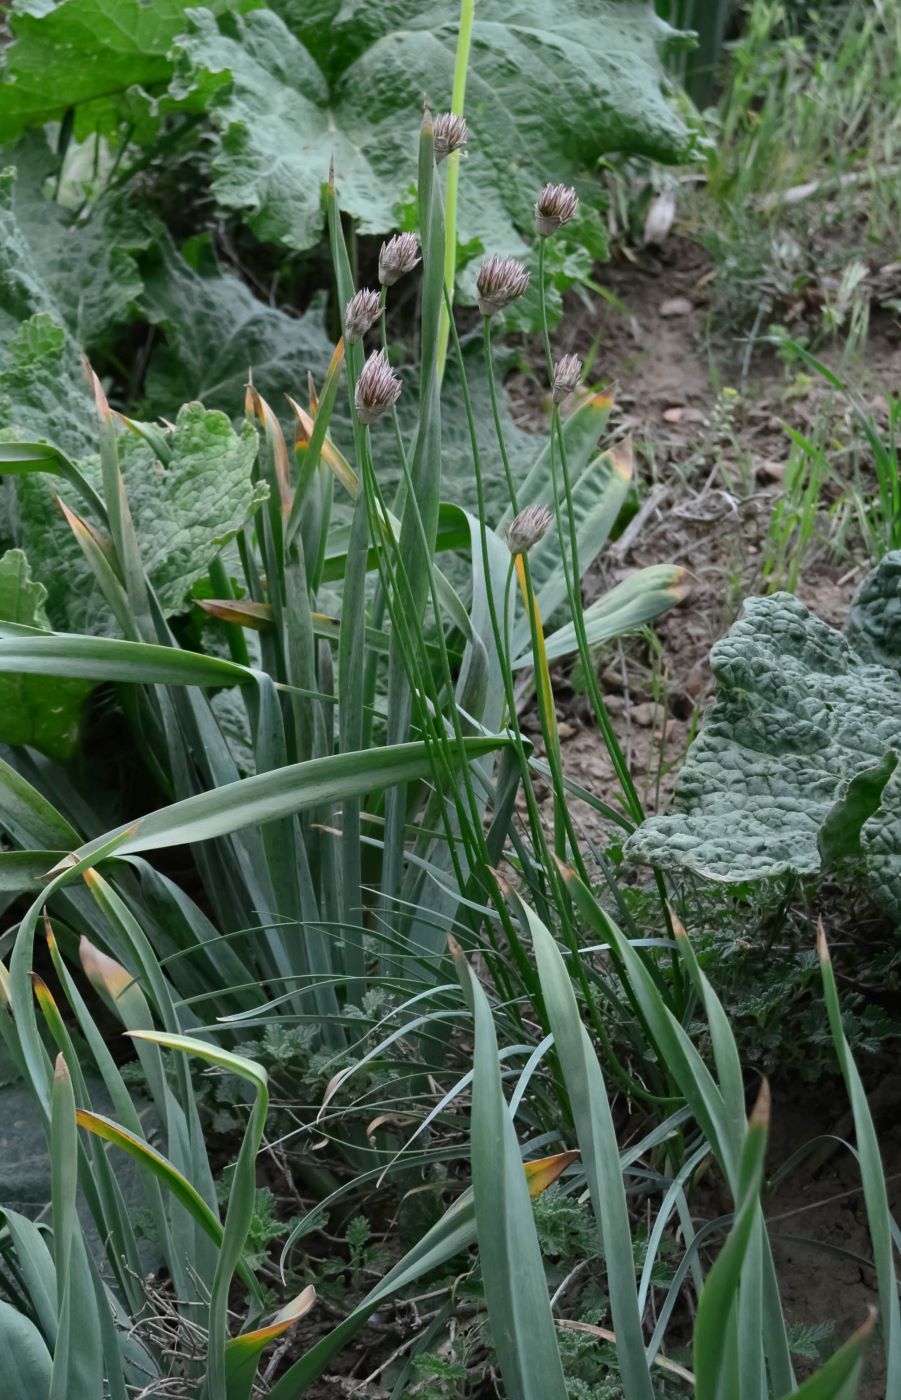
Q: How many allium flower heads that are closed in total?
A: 8